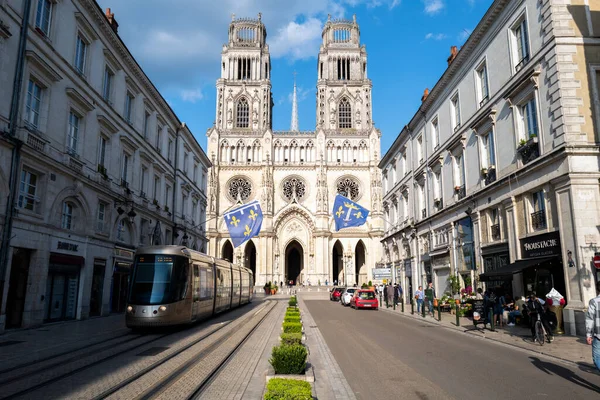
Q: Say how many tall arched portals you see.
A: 5